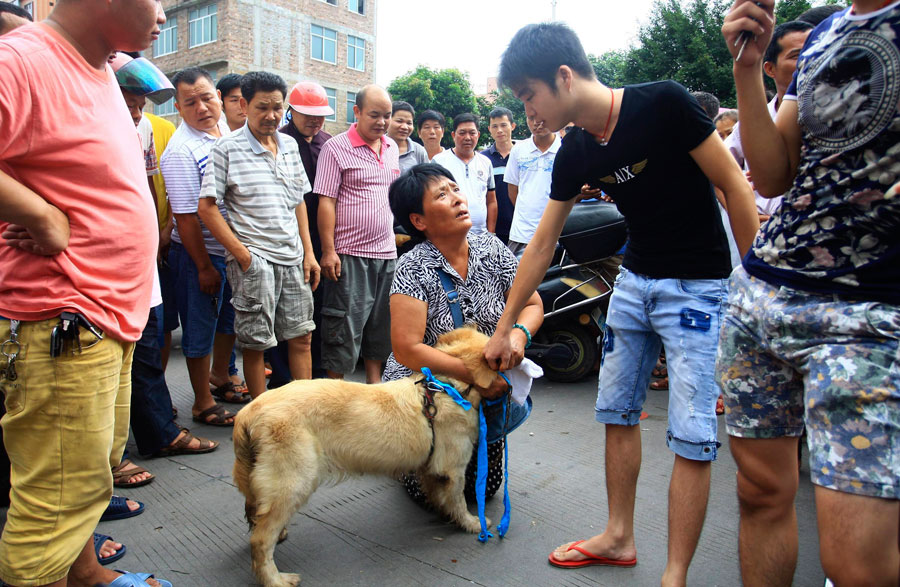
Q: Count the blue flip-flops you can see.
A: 3